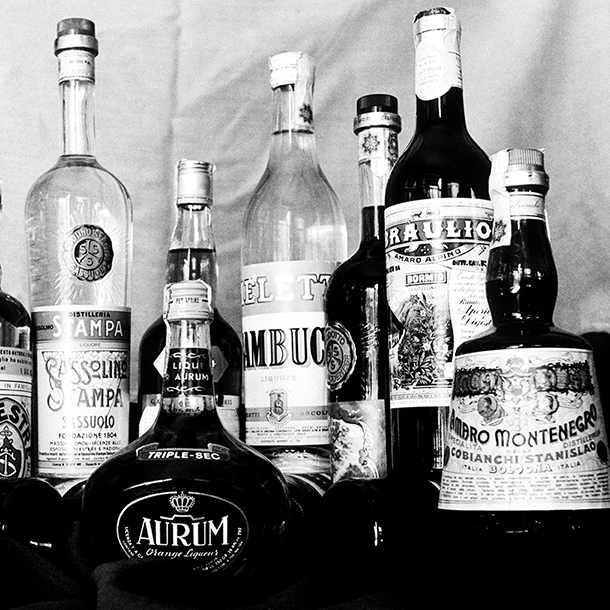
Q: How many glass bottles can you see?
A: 8